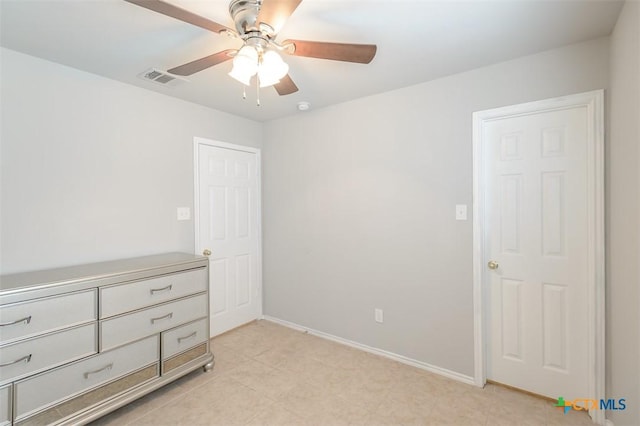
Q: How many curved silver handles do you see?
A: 6